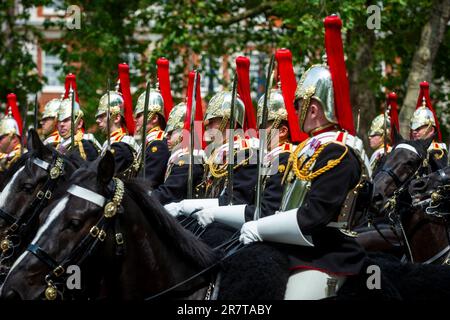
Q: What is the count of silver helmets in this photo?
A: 11